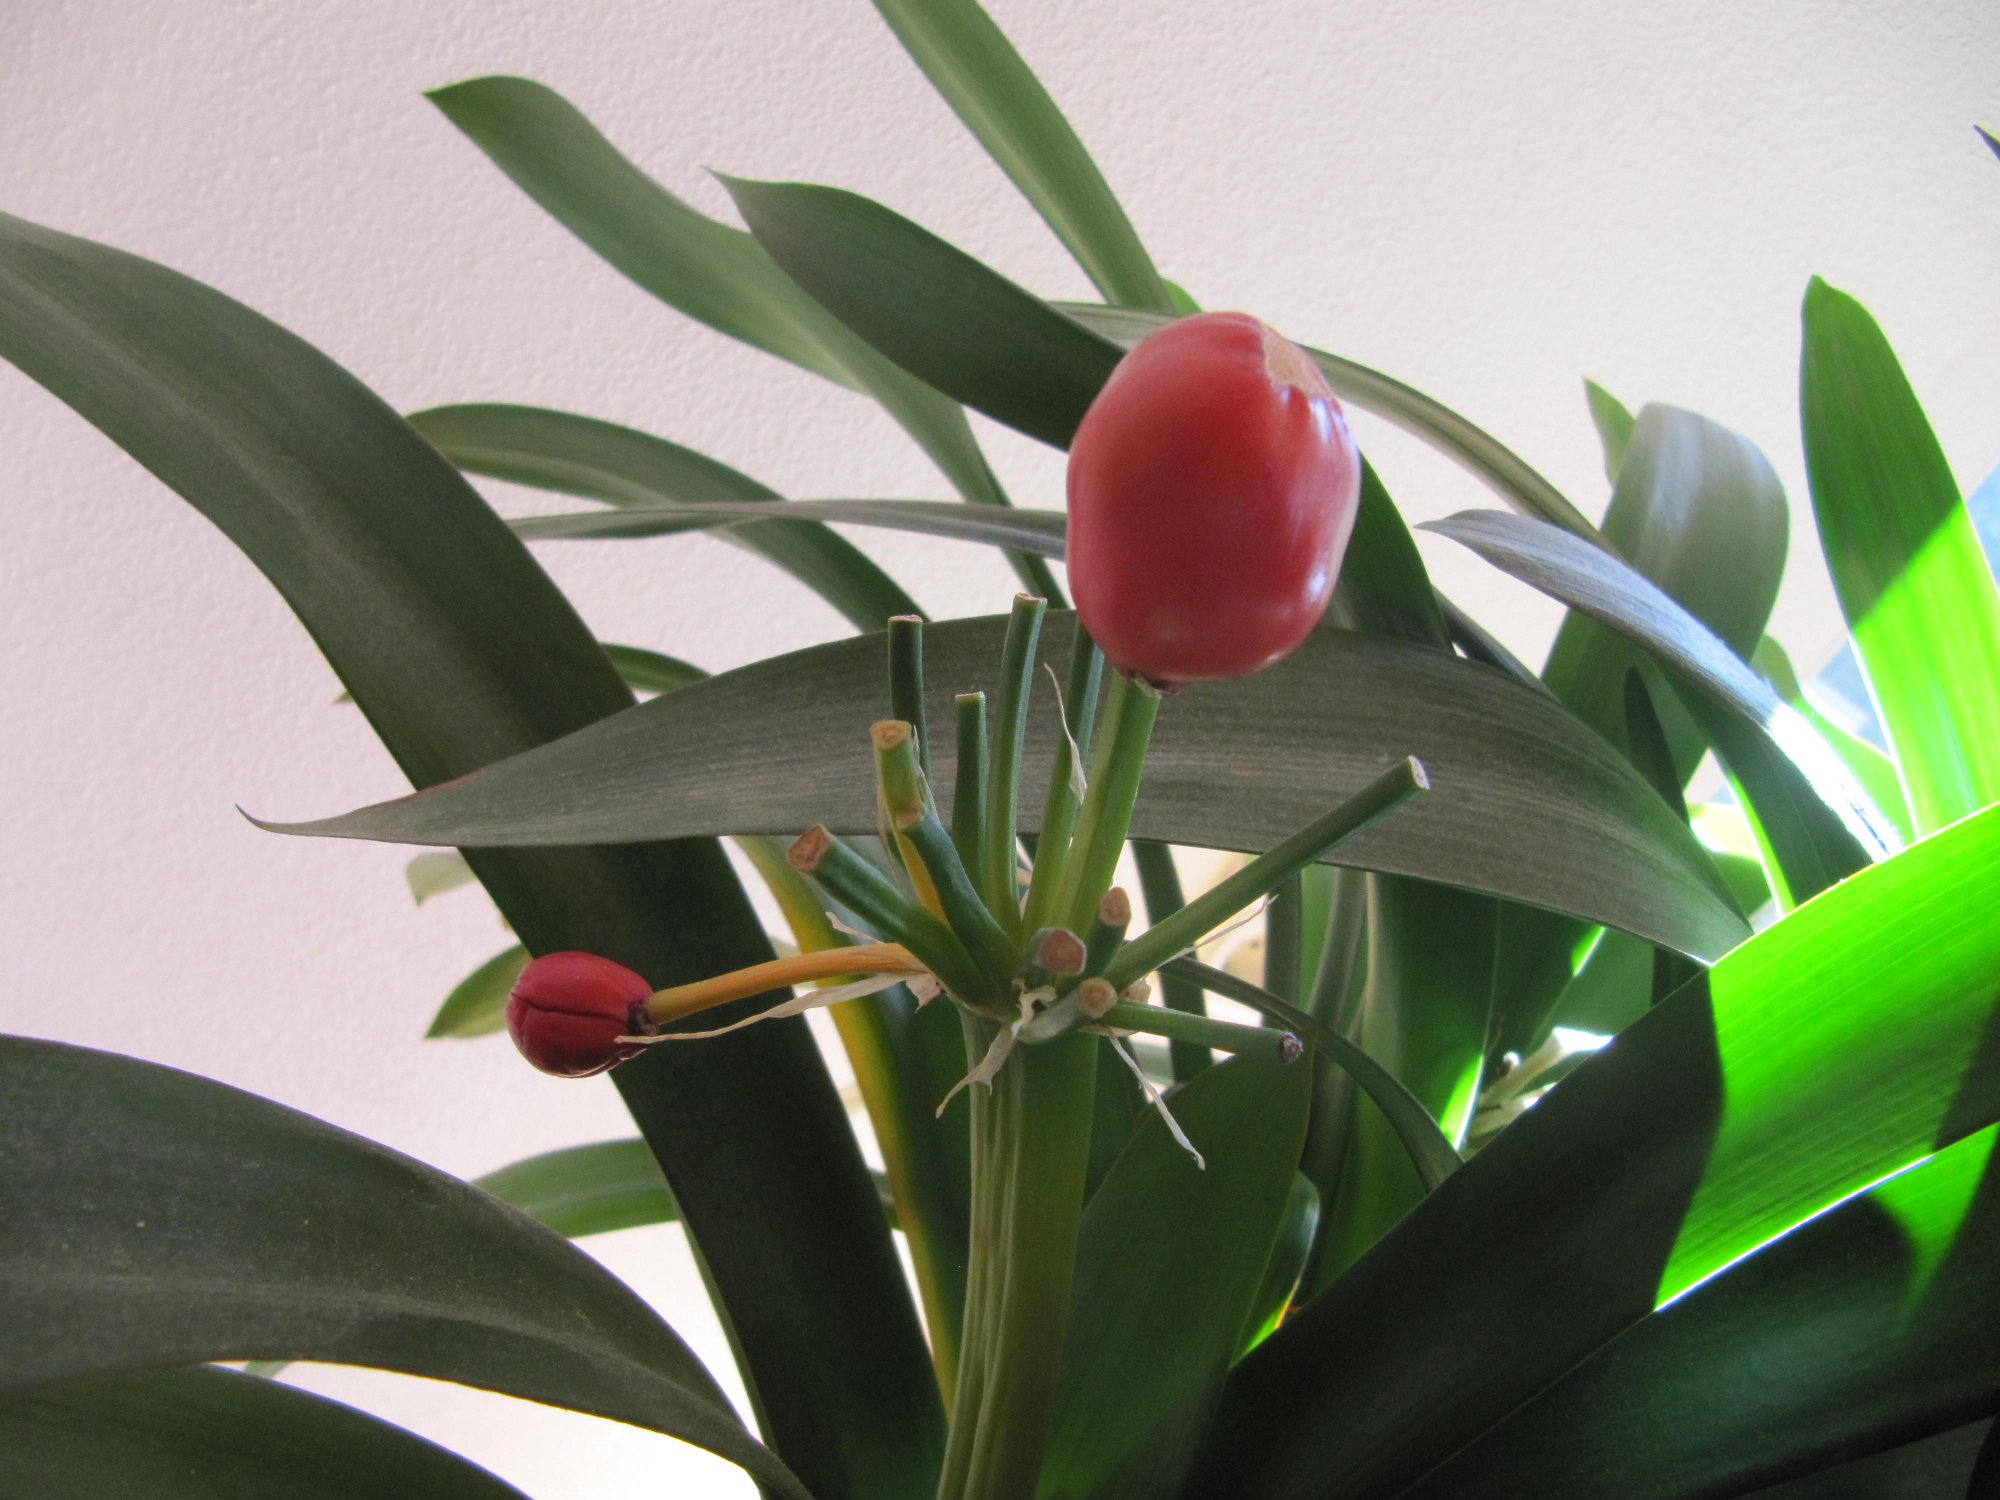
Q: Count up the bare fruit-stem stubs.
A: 11